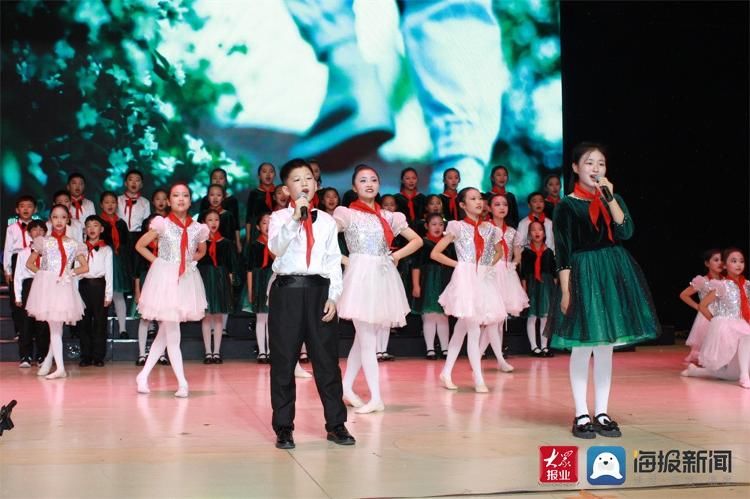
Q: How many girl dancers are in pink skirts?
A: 7